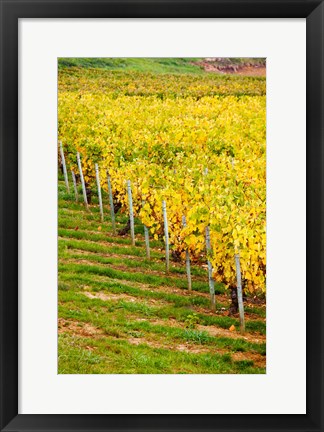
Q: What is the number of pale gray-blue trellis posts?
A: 11